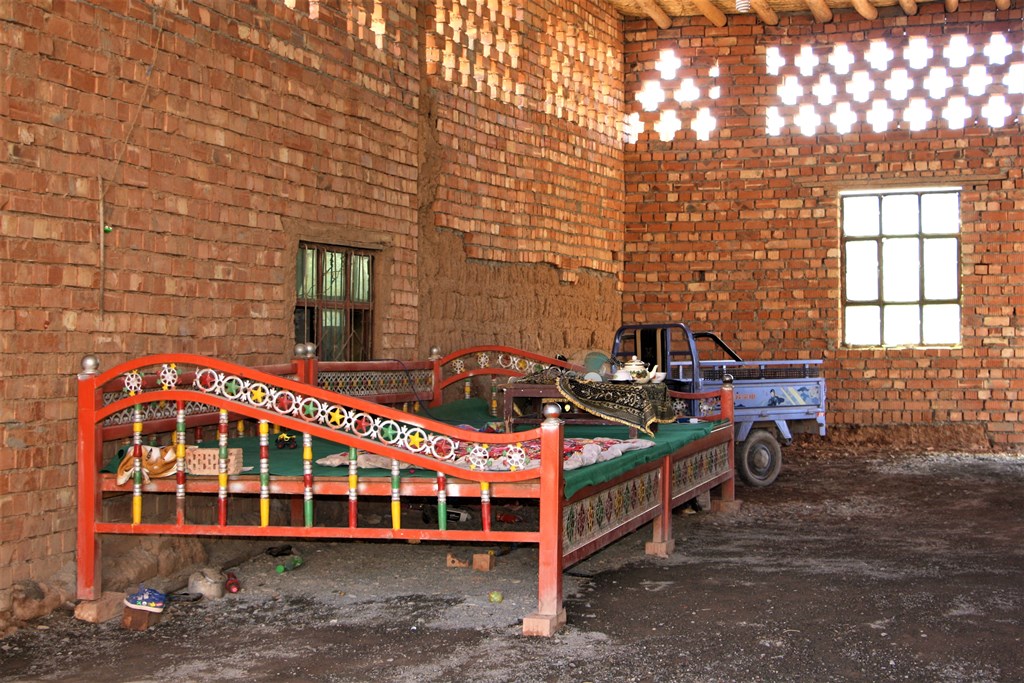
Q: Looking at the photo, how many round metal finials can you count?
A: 6